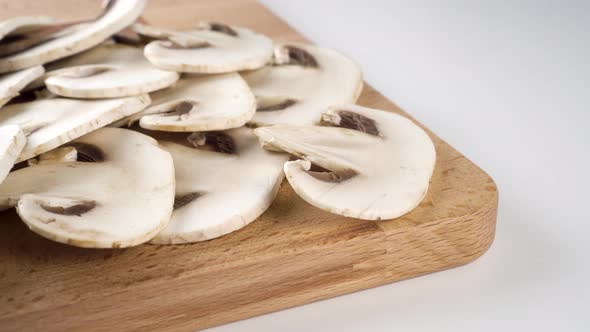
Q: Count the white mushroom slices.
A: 12